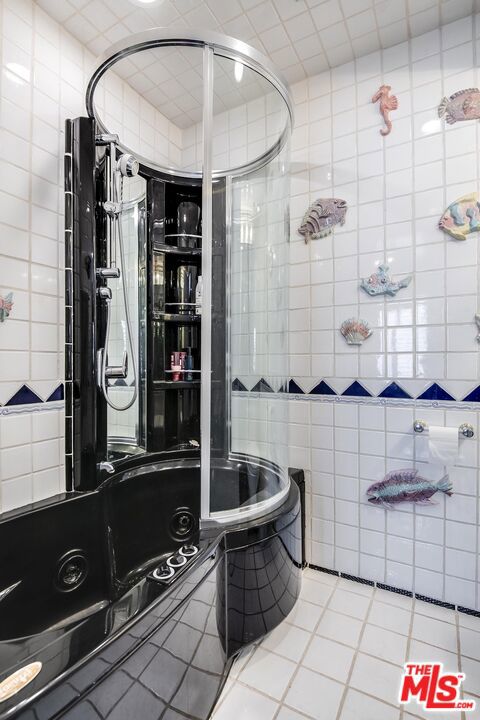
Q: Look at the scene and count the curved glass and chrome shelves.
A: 3